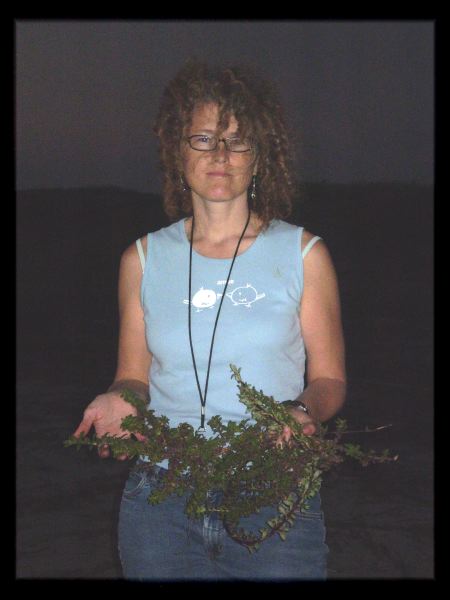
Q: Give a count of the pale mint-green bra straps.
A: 2